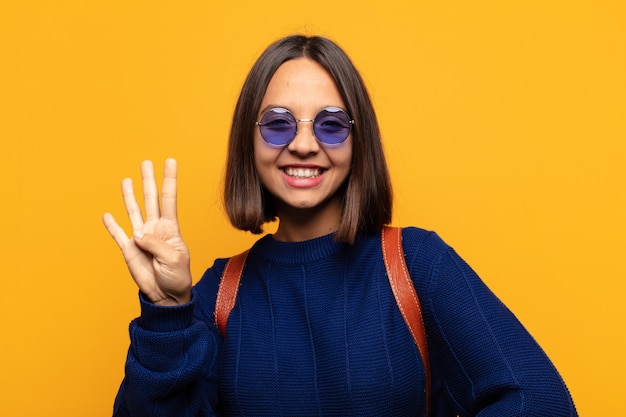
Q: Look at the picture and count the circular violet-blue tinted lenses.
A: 2